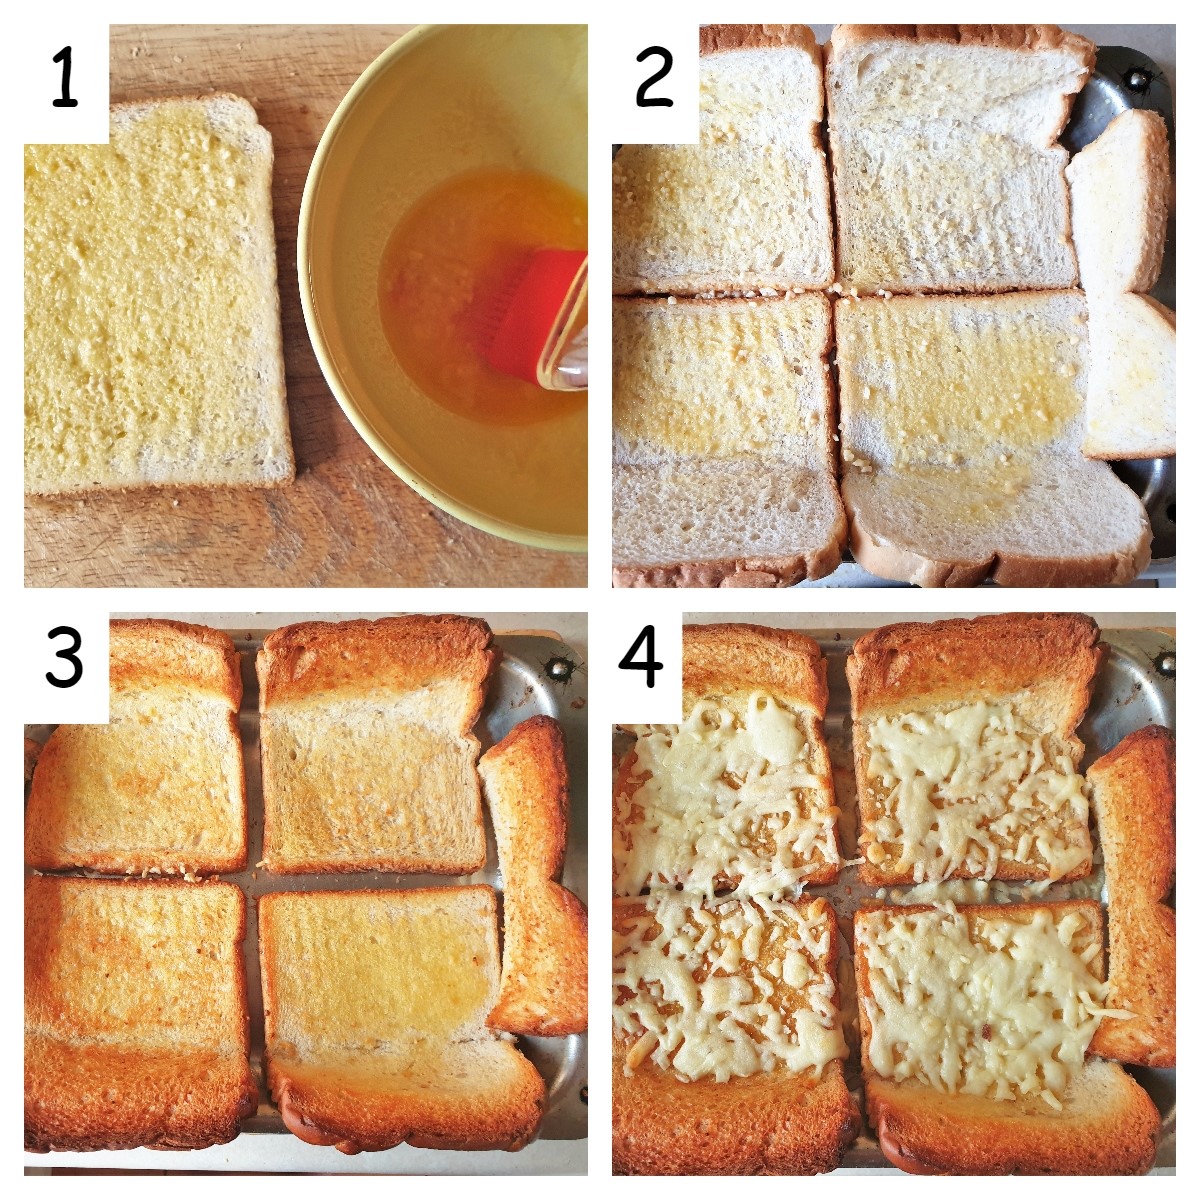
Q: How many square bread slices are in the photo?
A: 13